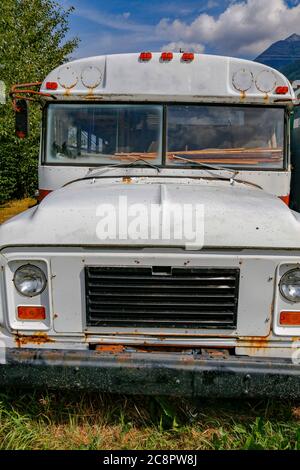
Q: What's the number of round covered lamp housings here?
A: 4